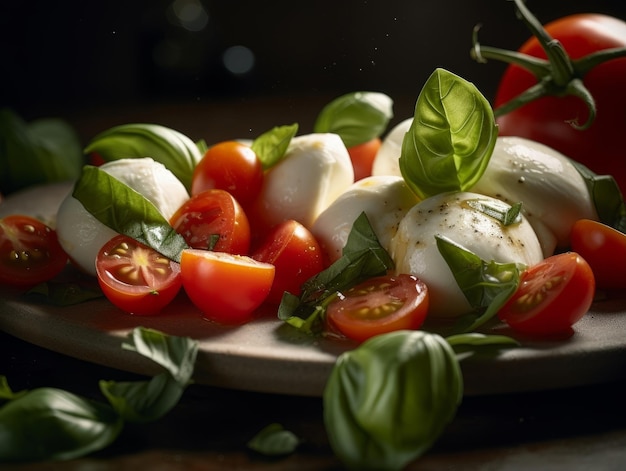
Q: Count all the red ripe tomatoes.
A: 11